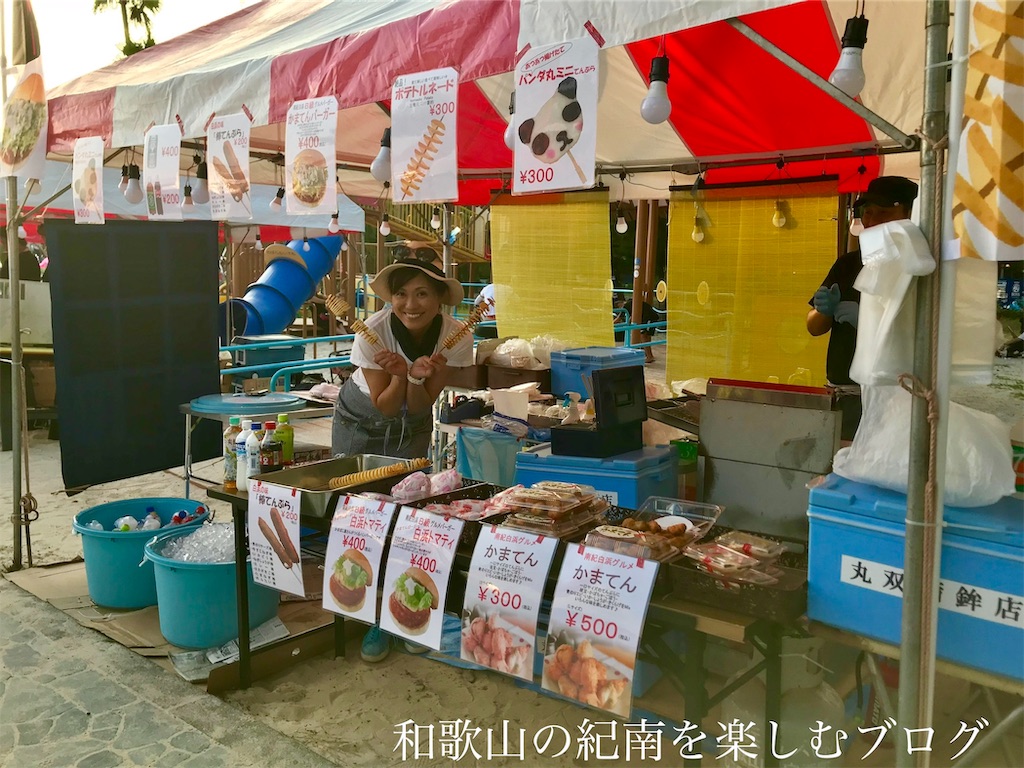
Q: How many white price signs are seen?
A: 11